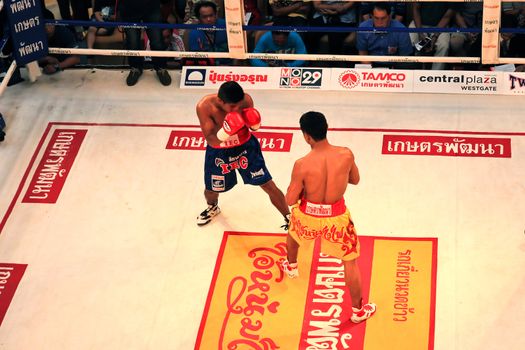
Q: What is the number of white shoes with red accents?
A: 2